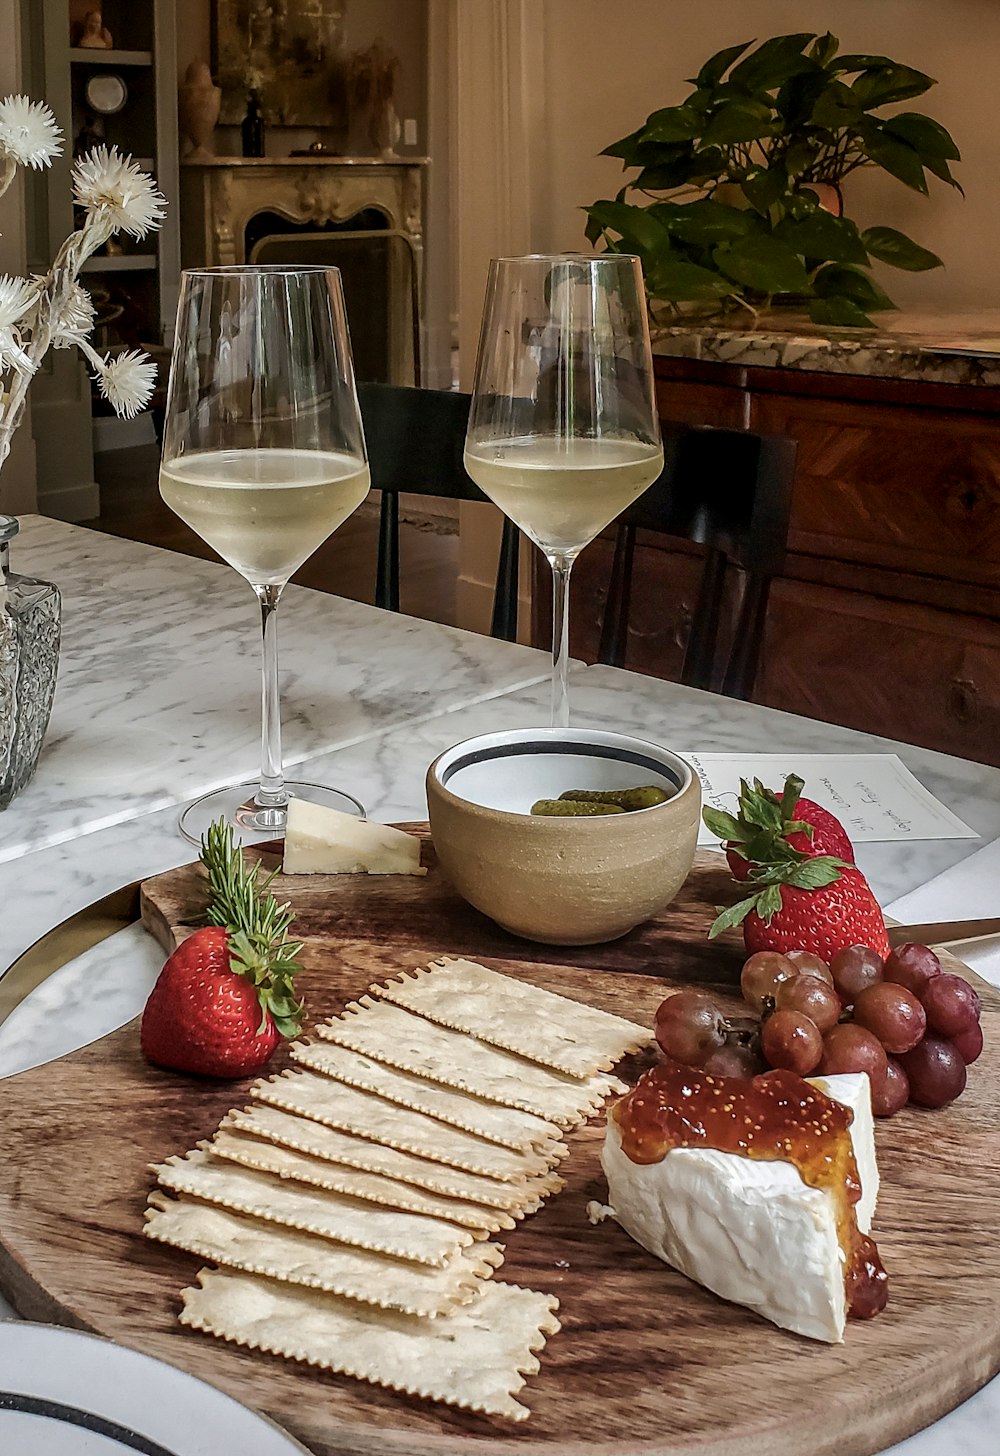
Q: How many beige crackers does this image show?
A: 9